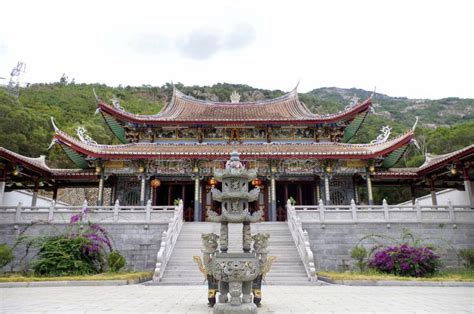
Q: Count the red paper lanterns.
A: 3